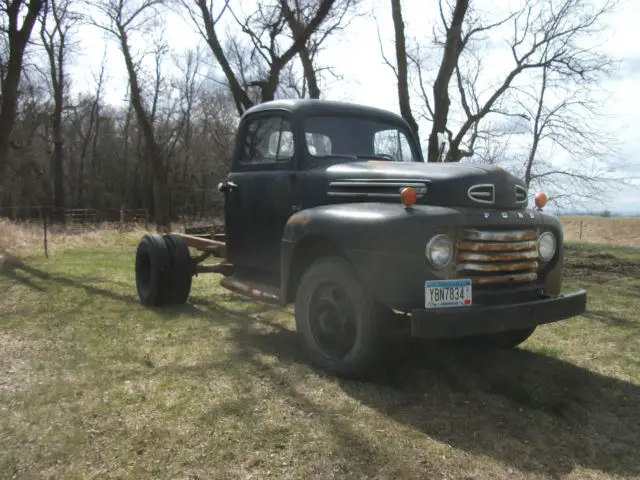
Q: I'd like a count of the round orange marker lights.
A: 2